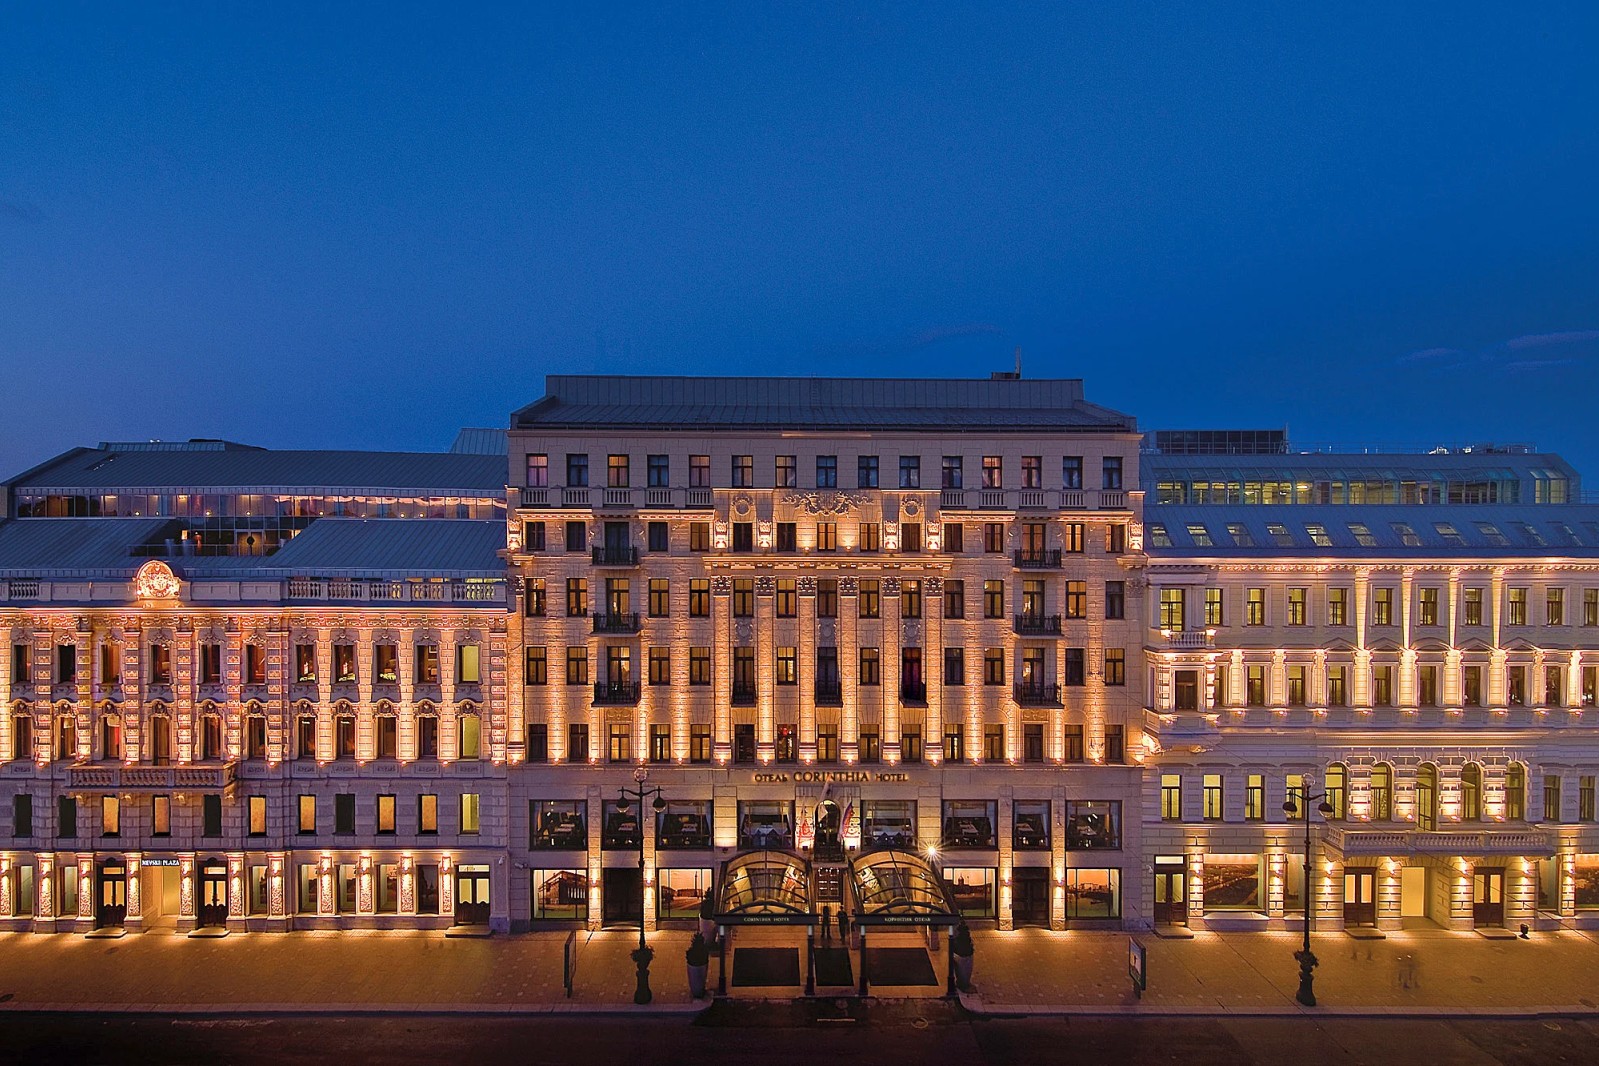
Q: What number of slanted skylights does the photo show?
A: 12